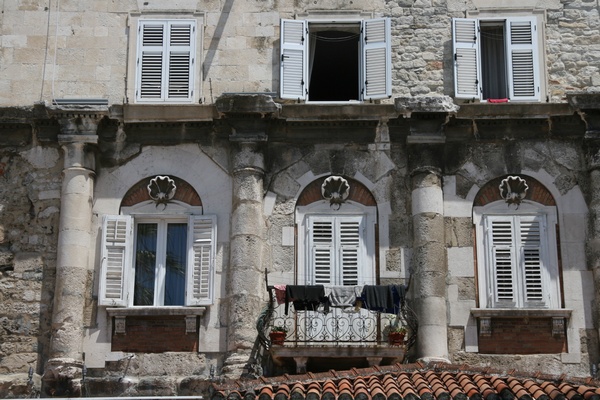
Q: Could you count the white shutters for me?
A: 12